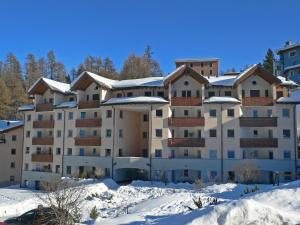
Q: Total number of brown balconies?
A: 13